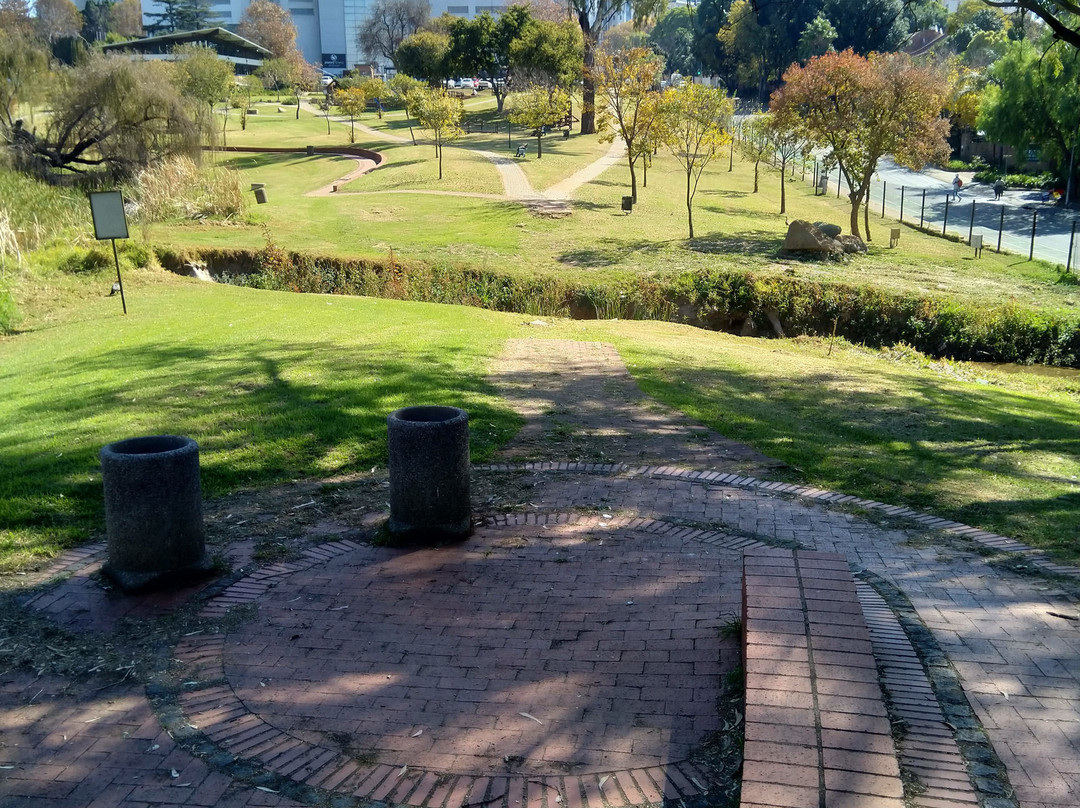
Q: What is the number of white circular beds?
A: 0